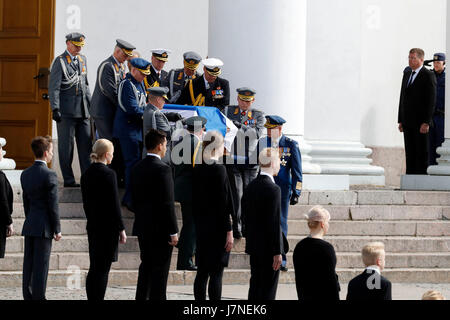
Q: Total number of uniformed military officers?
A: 10